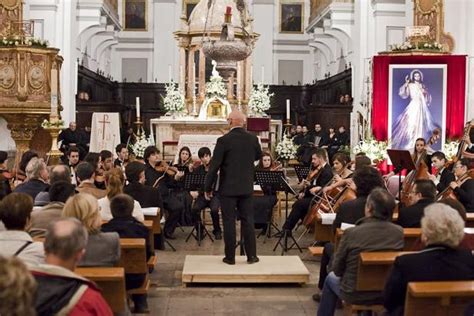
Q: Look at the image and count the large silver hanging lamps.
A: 1